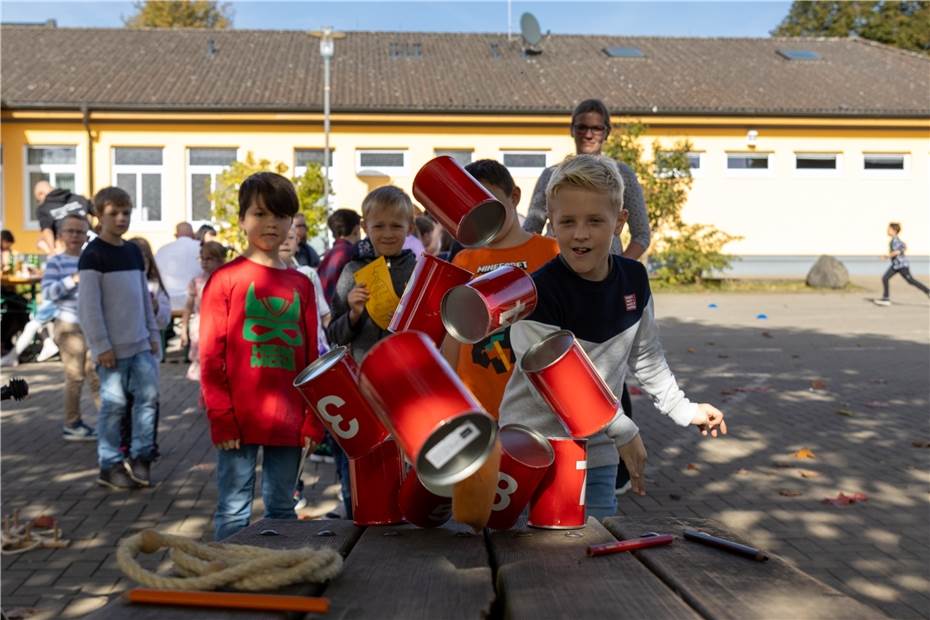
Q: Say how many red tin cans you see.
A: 10